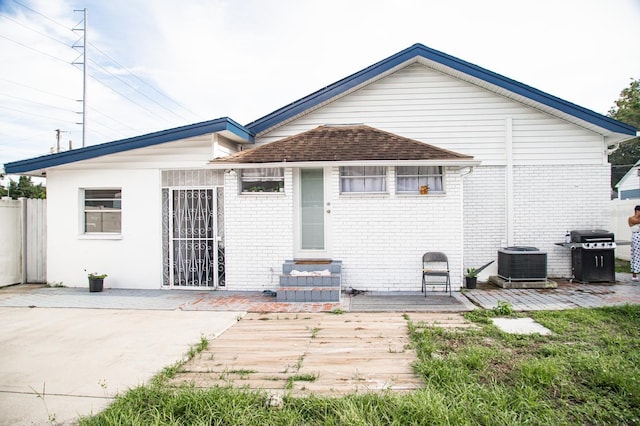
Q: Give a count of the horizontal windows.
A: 3